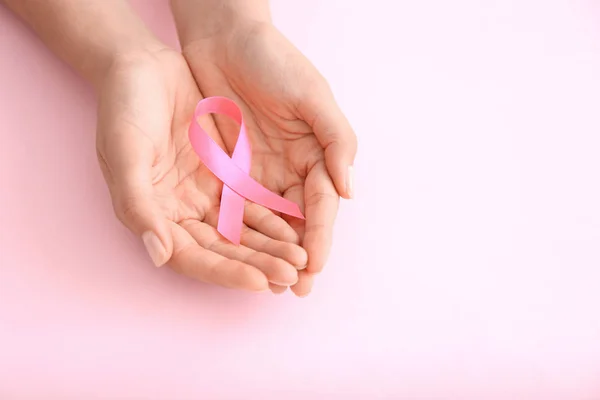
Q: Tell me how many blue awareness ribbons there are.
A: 0